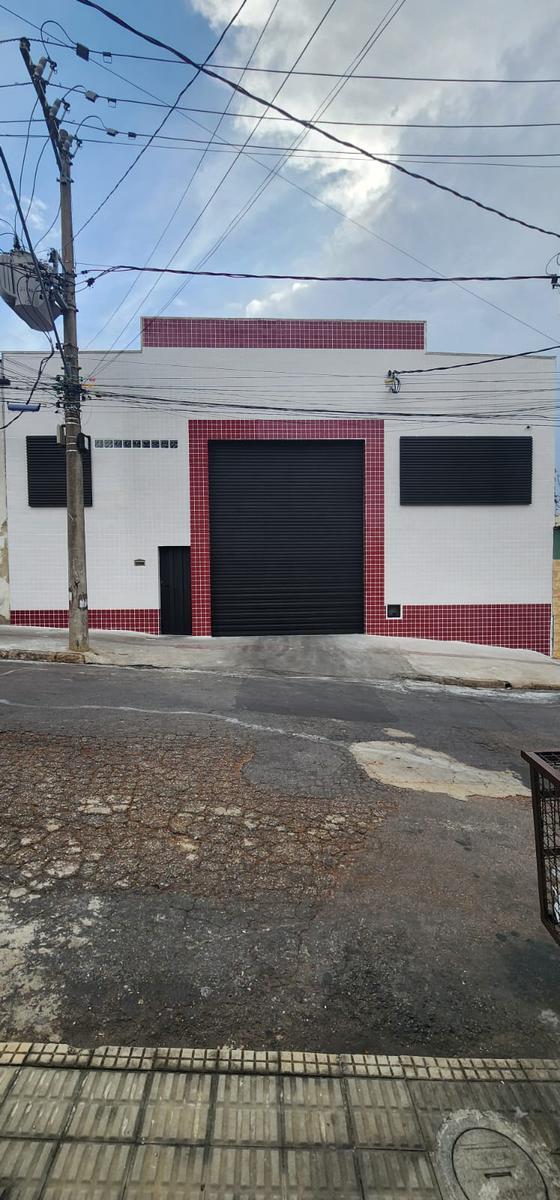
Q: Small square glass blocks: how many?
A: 9